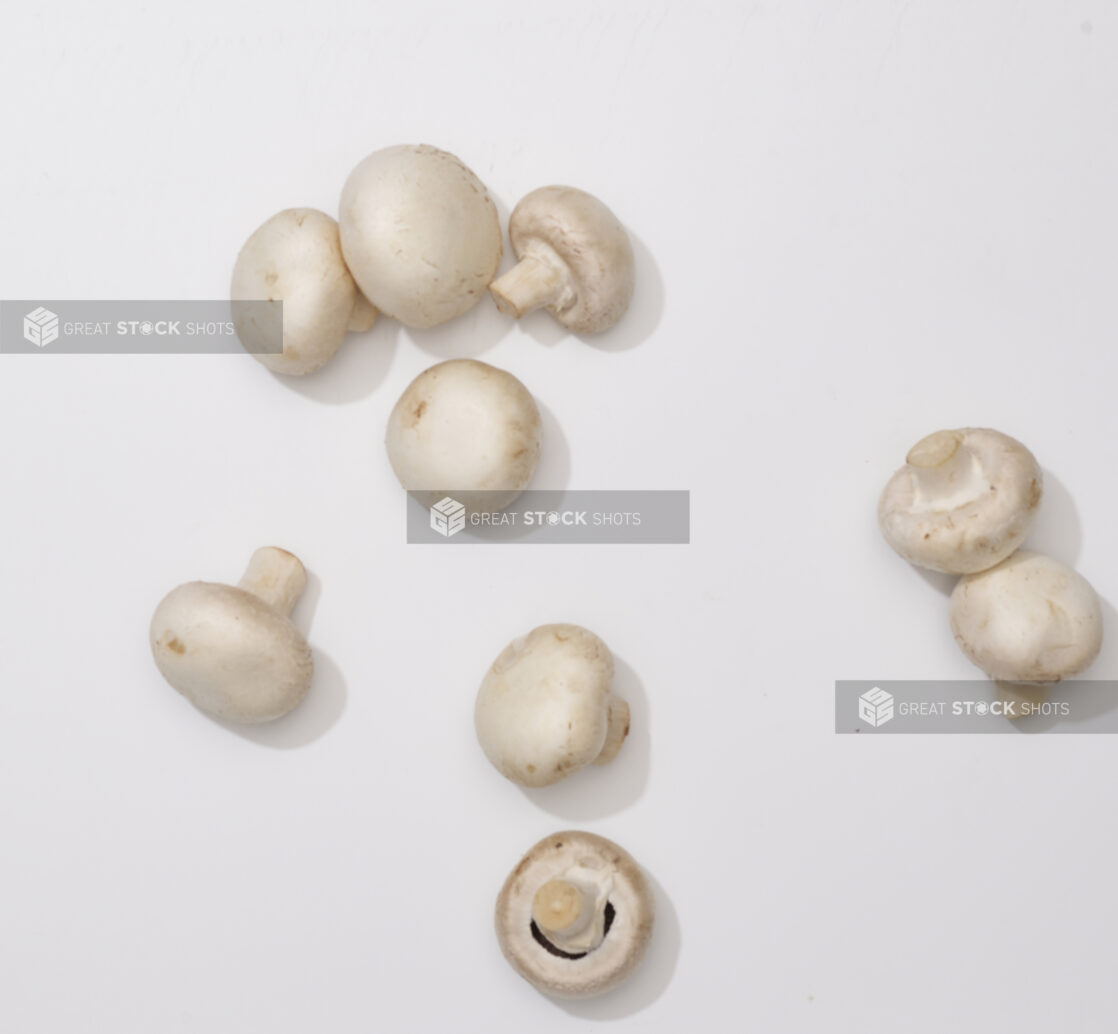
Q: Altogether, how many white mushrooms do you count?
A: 9